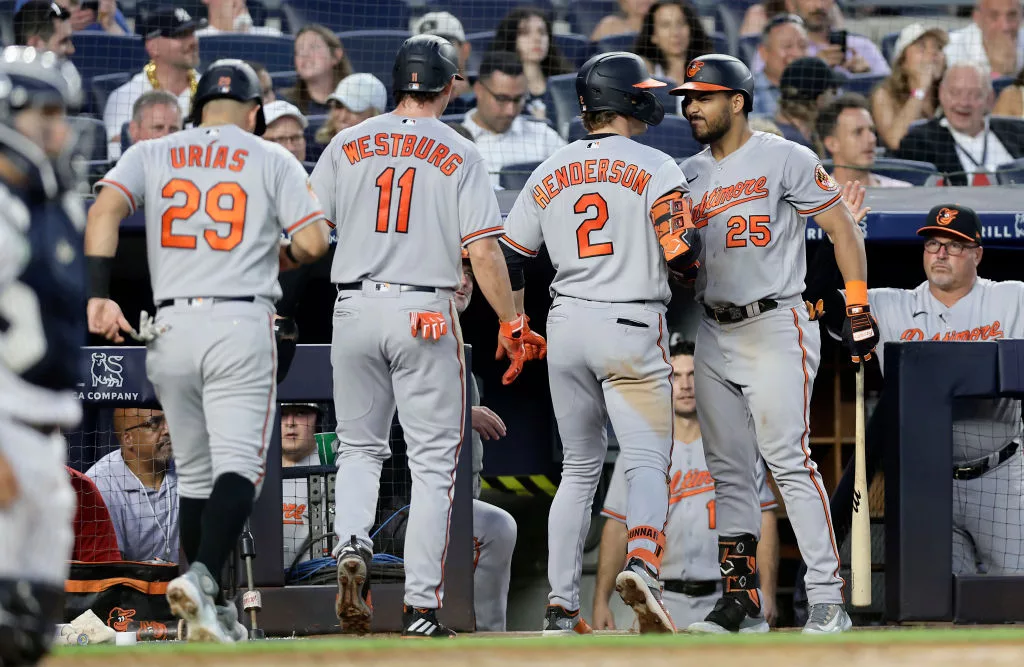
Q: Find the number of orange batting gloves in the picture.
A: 3